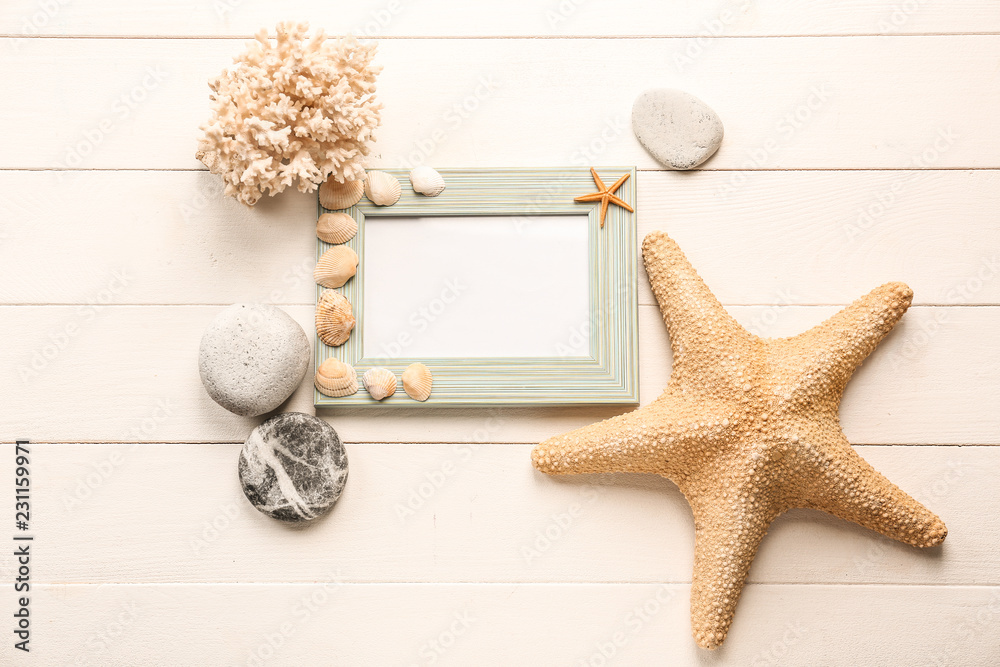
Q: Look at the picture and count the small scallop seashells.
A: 9